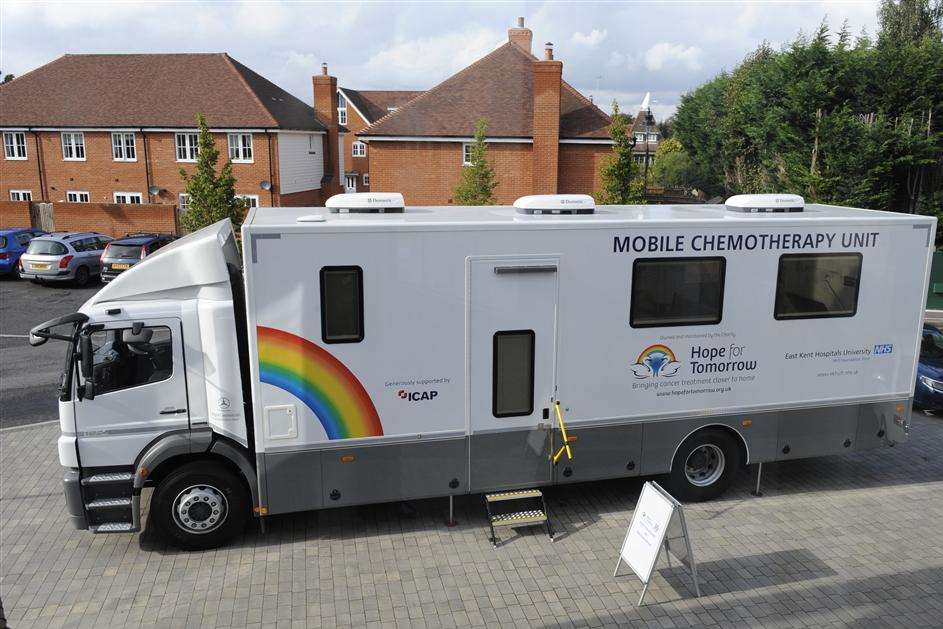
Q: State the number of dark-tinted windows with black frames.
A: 4